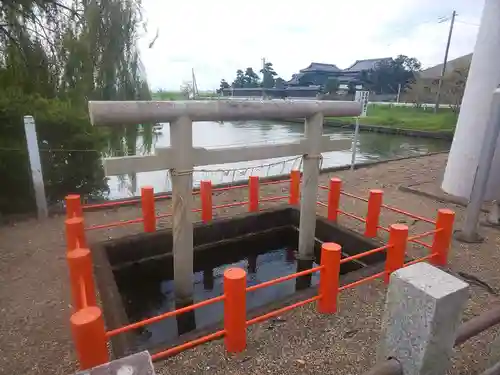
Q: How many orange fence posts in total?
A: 14